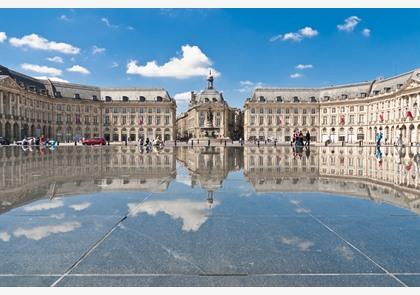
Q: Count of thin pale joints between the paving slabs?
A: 3